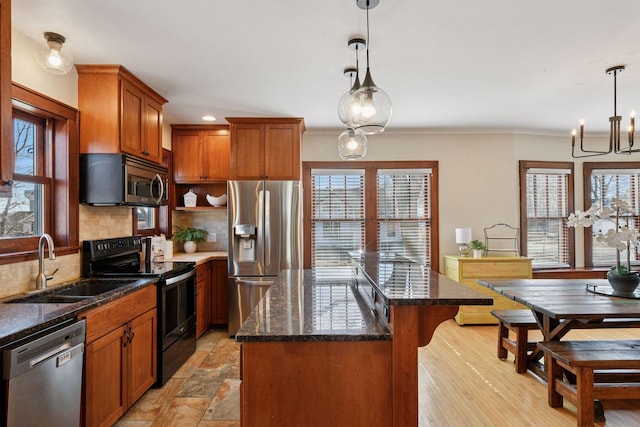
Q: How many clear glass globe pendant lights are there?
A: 3